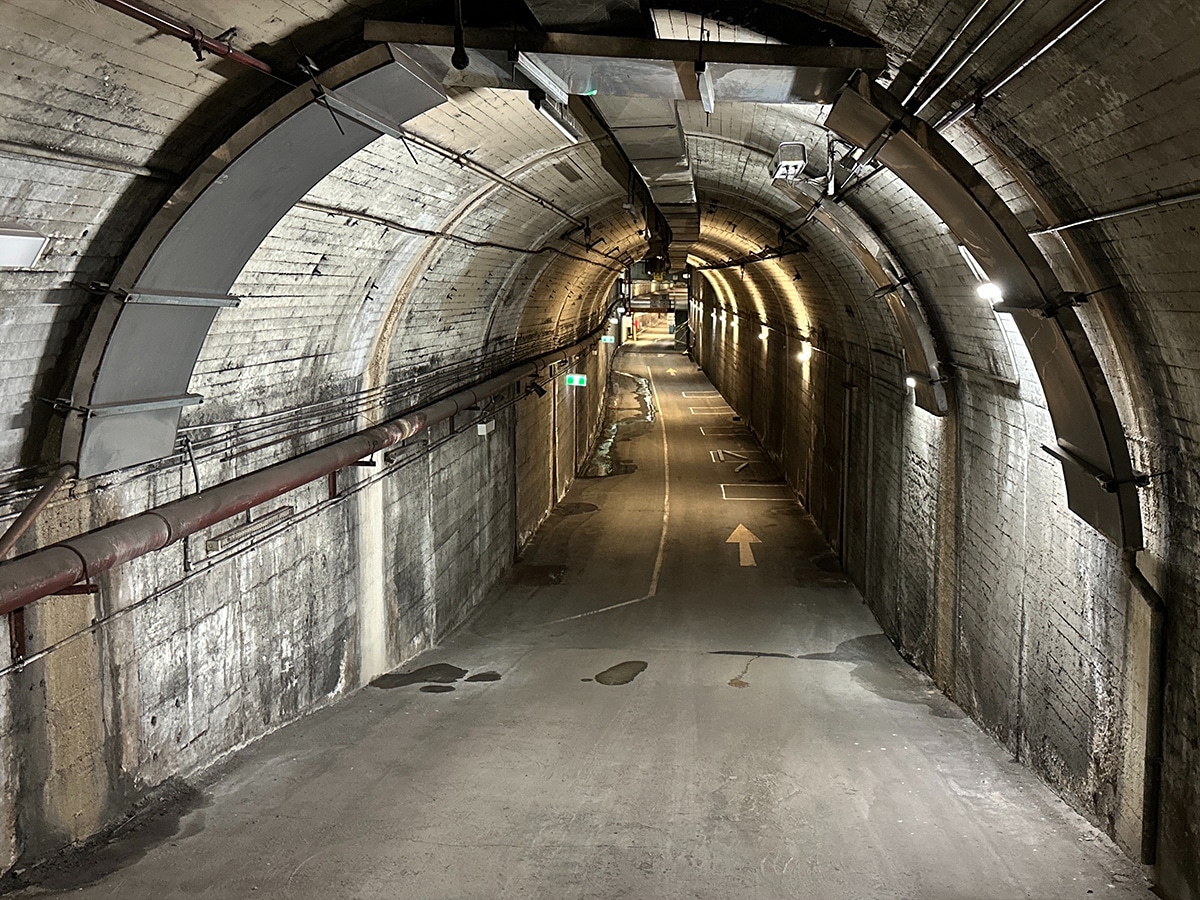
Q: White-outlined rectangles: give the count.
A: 5